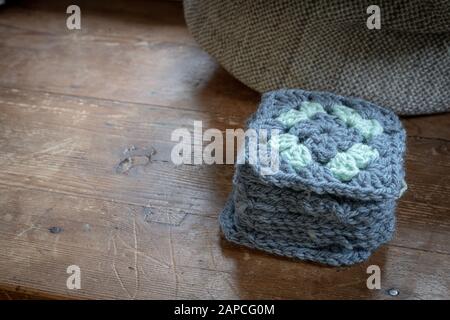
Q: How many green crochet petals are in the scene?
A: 8